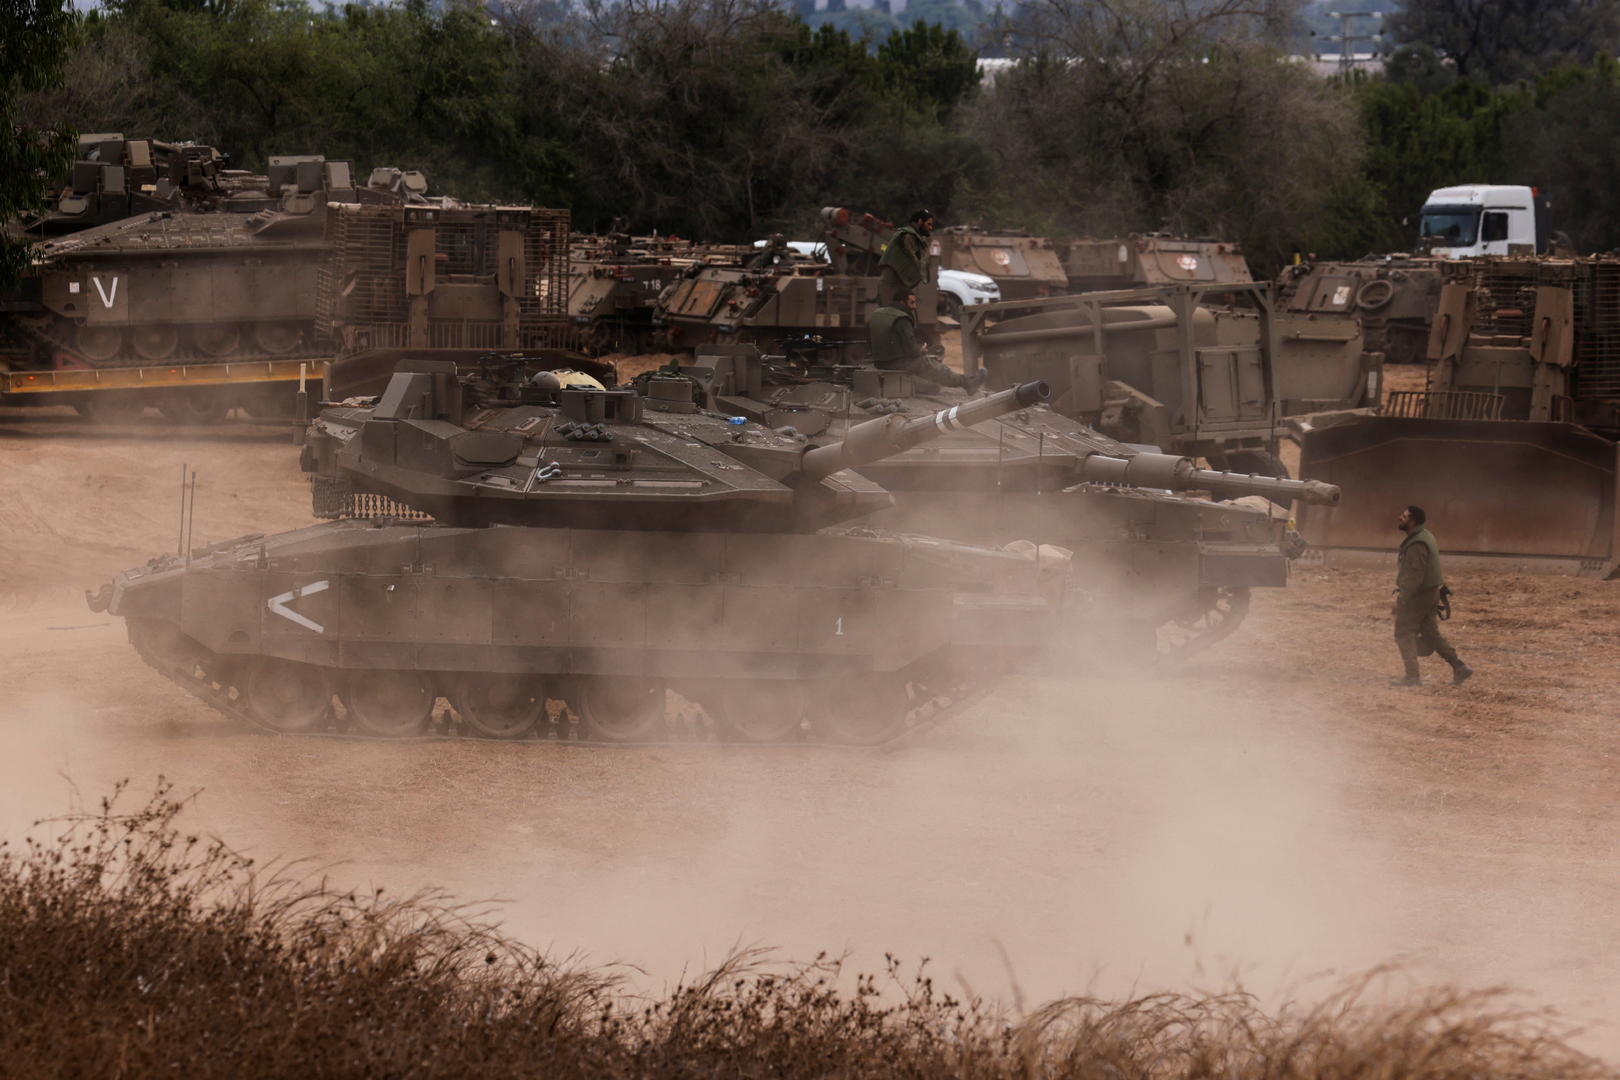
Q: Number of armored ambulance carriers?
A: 2